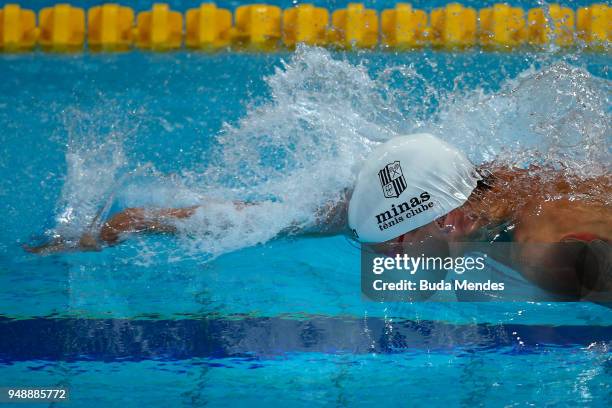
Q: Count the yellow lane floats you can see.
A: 13